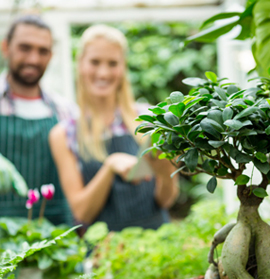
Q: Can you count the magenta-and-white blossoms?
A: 2